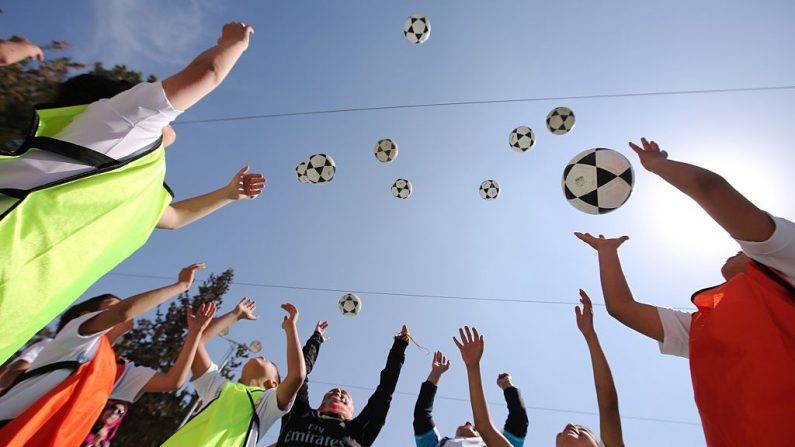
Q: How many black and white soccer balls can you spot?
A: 10